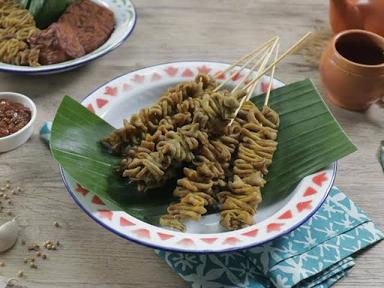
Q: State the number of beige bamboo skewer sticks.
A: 7